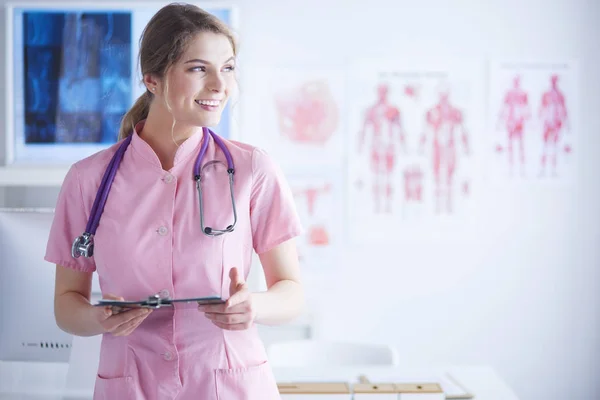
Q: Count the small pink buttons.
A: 4